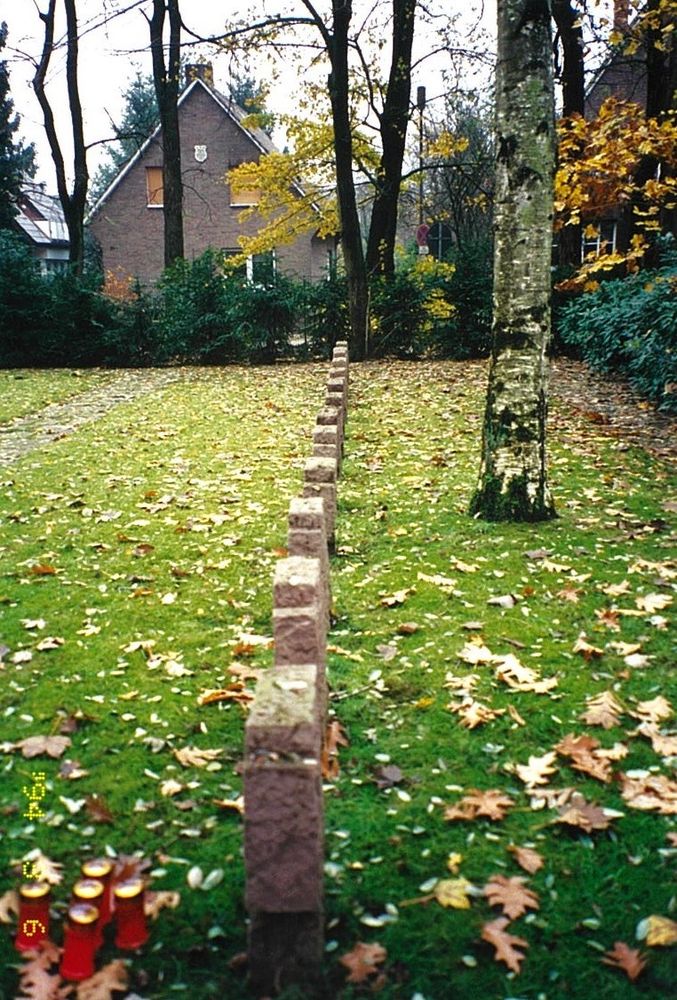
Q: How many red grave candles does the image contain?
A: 5